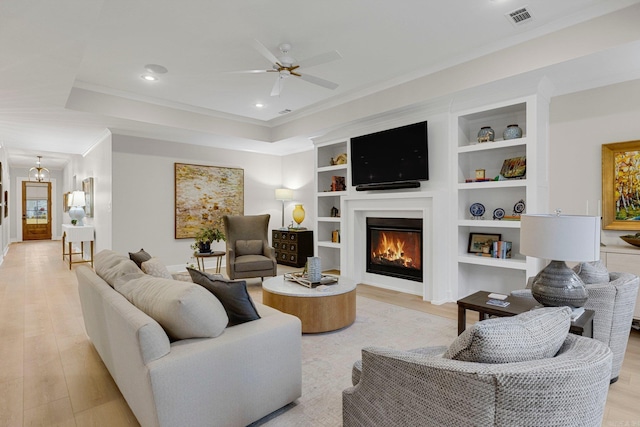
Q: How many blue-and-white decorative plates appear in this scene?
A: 3